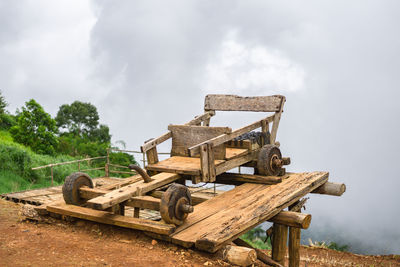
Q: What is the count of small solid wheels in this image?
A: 3